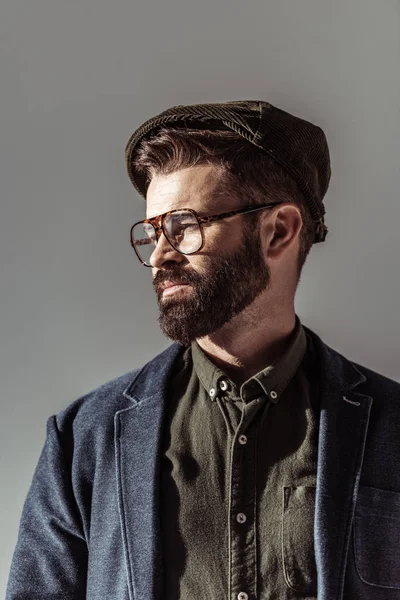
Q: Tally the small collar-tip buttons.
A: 2